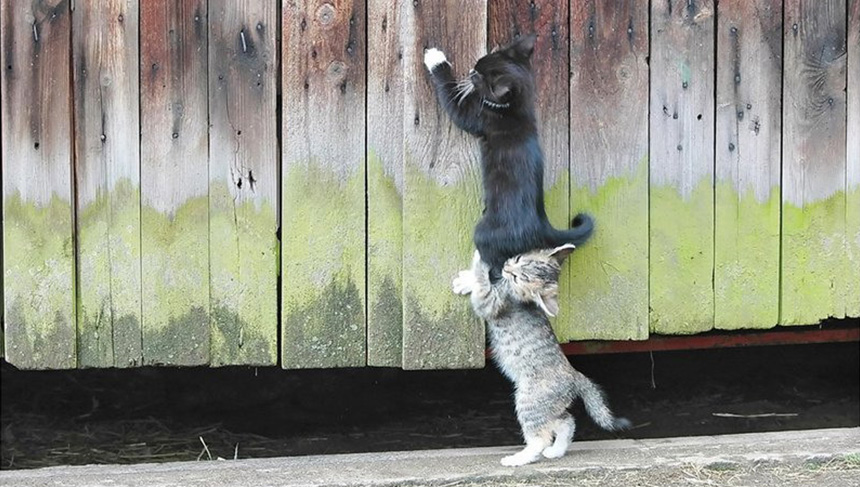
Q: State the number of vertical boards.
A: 13